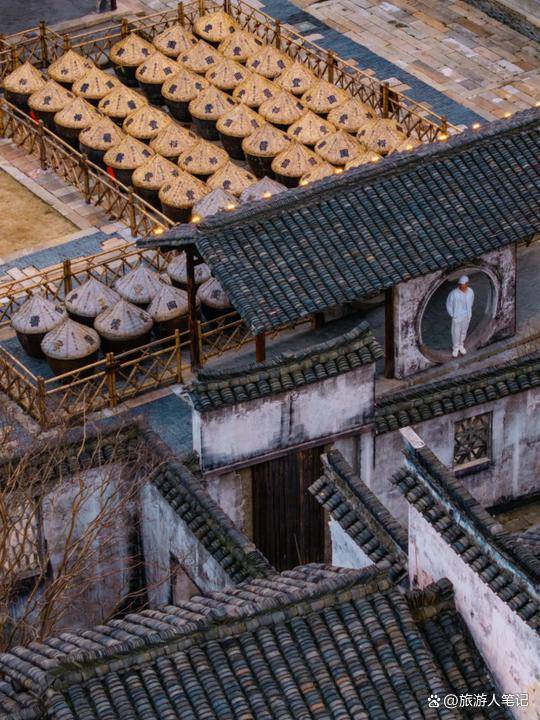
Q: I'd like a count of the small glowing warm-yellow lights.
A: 12